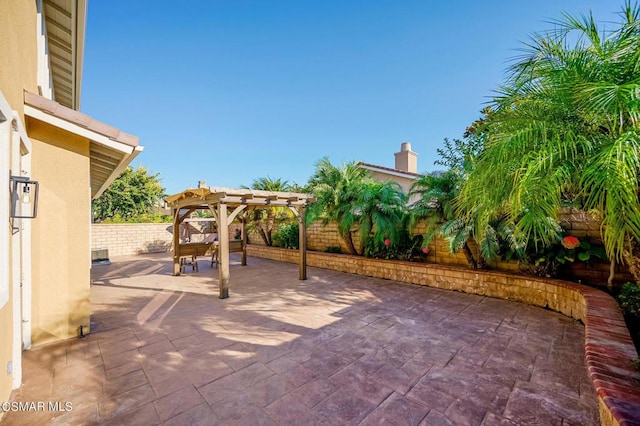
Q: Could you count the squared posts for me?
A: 4